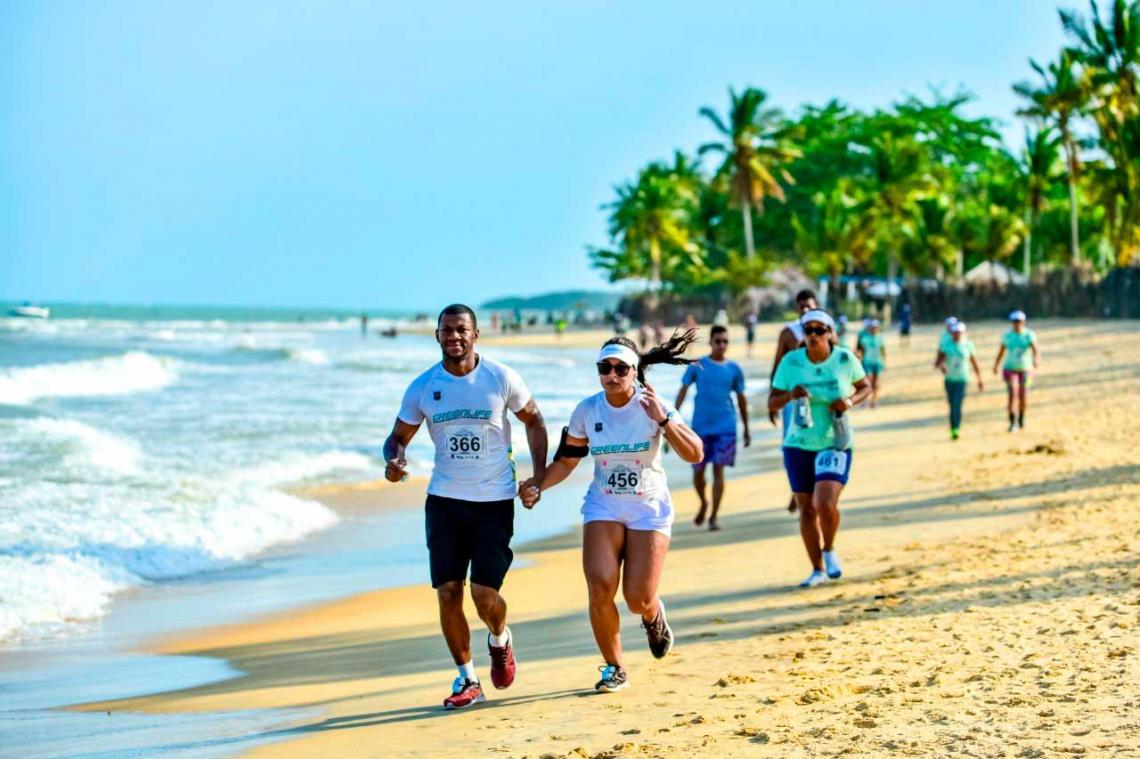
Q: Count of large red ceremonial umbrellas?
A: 0